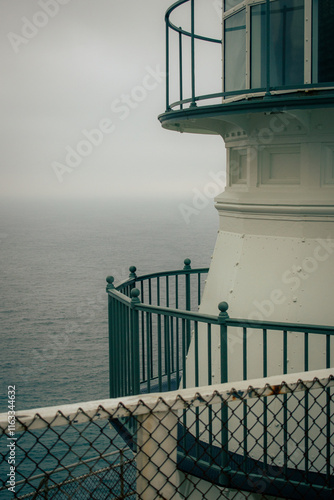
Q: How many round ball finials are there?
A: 5